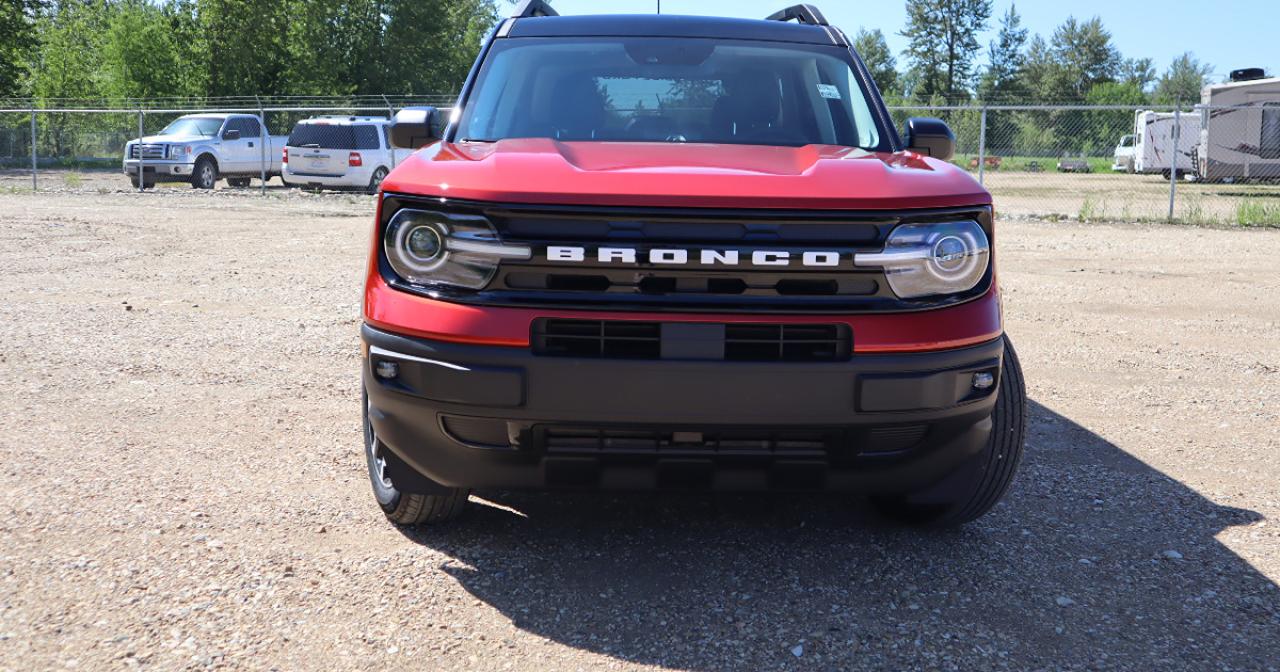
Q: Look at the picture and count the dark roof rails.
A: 2